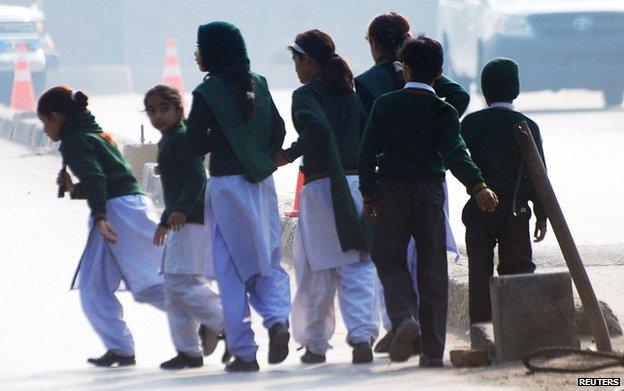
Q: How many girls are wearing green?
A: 5